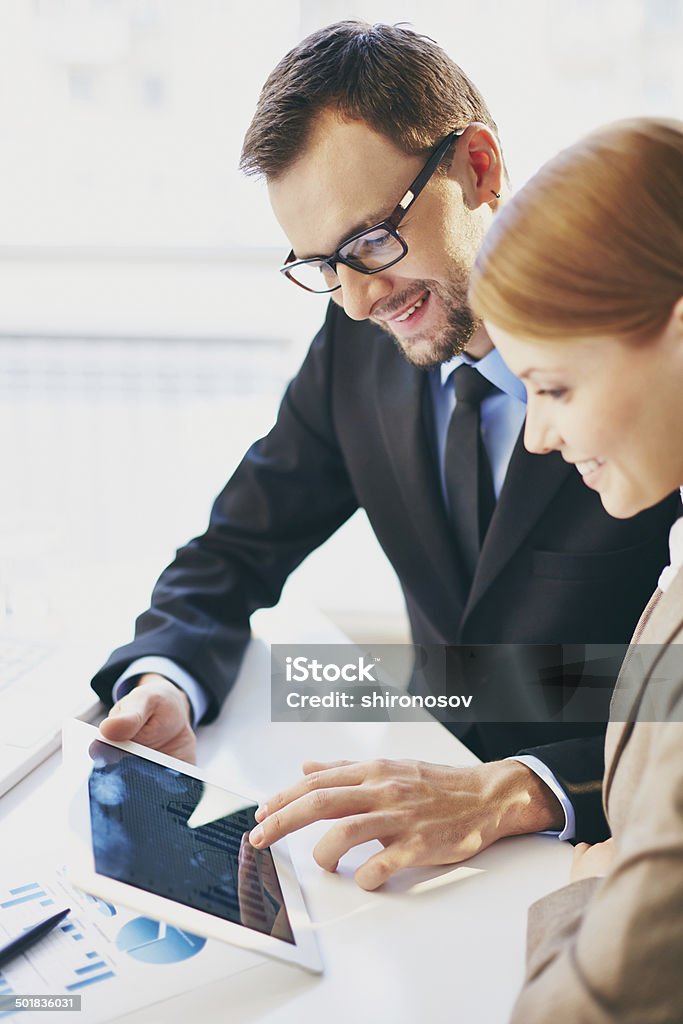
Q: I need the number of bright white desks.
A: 1